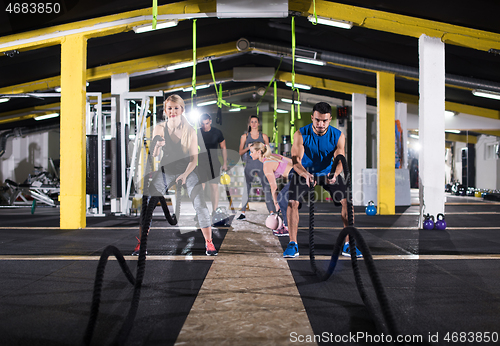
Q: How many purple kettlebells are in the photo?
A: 2